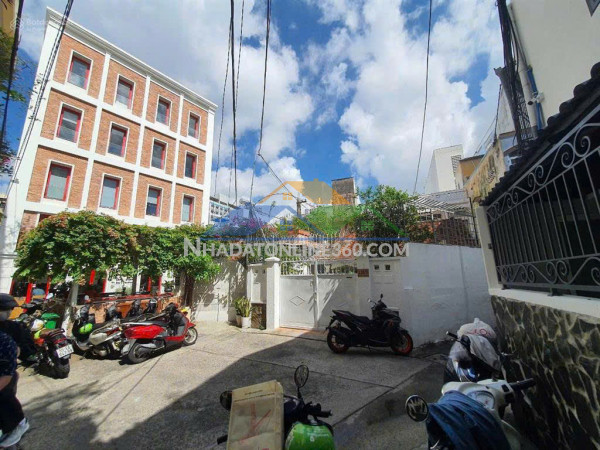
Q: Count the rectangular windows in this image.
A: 12